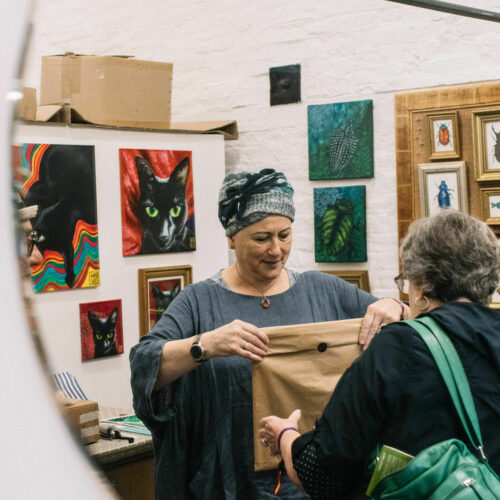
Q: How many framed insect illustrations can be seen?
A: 3